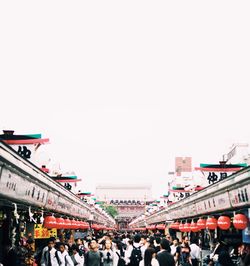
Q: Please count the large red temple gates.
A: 1